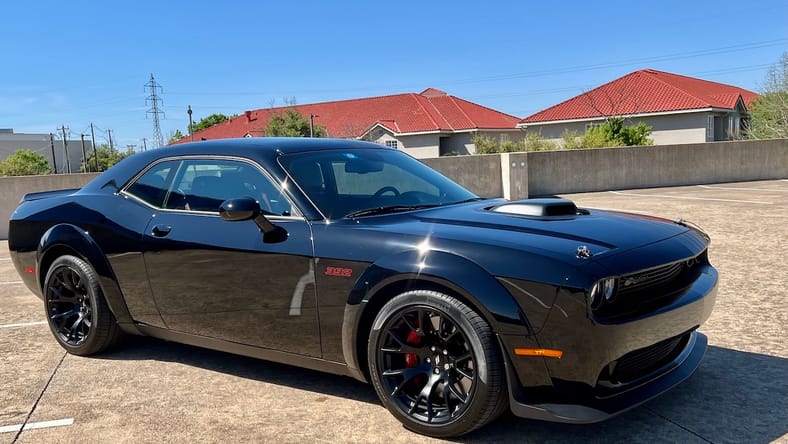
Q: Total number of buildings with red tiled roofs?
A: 2